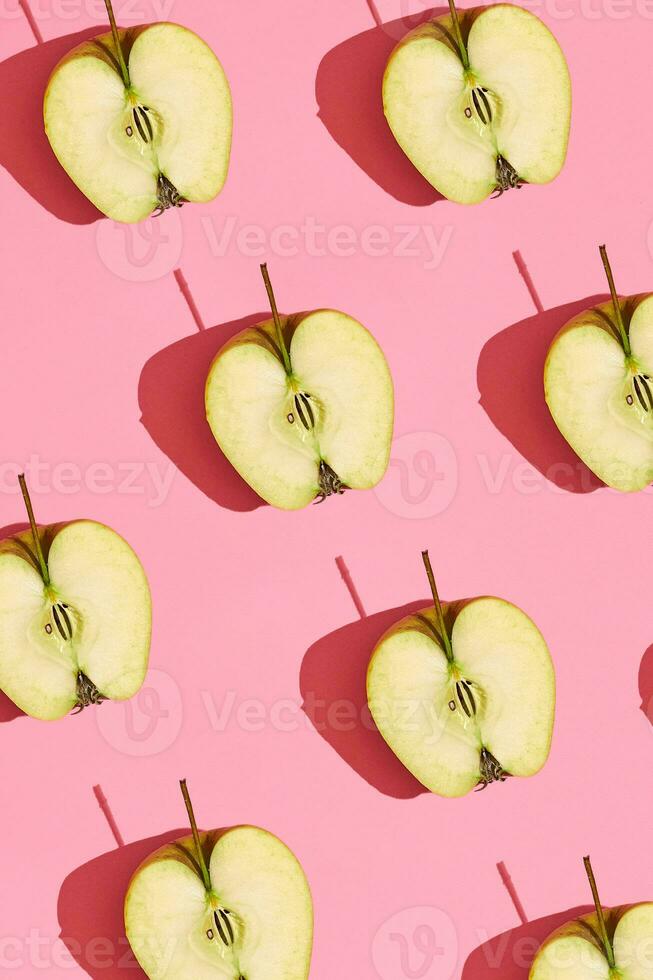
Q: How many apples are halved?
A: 8